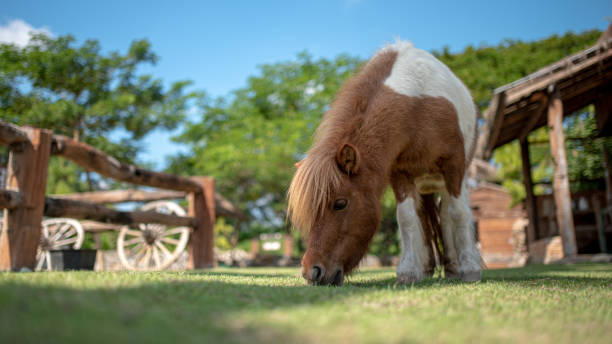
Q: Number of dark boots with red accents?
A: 0